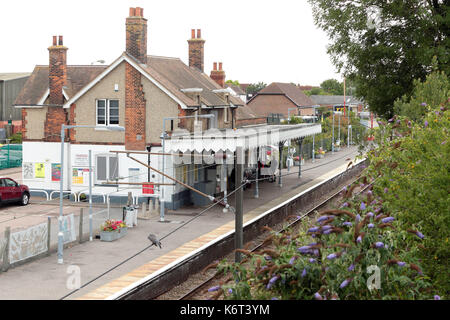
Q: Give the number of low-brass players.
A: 0